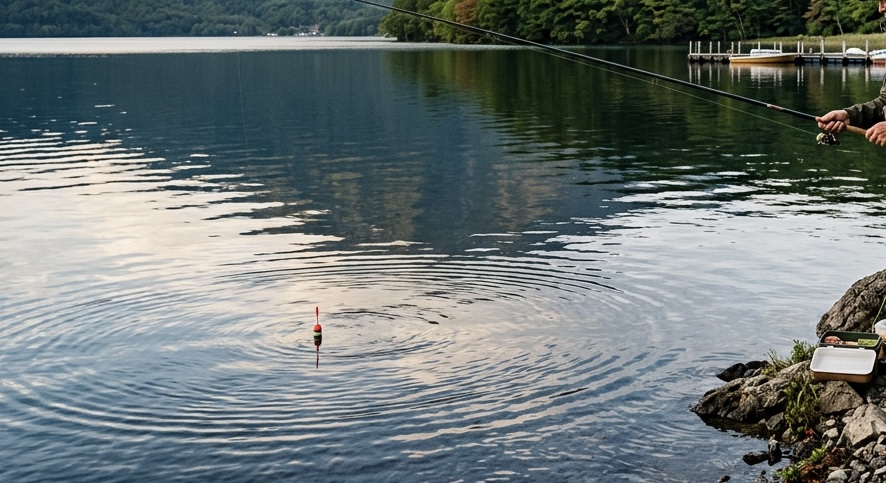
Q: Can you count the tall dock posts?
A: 15